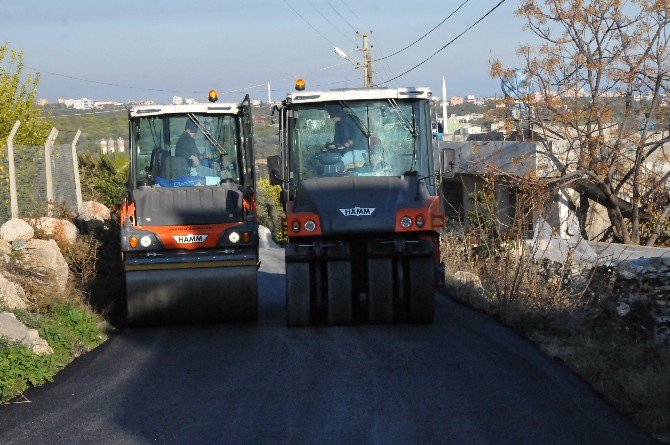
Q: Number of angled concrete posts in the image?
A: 3